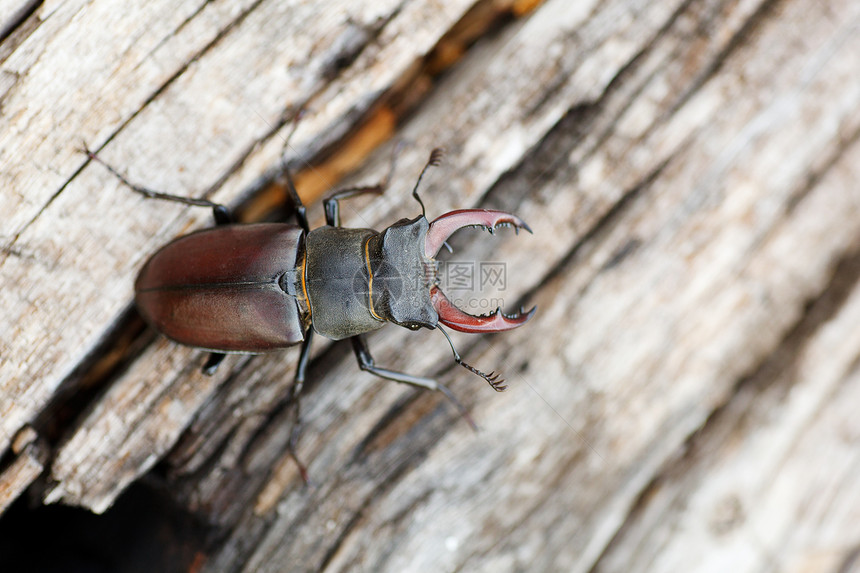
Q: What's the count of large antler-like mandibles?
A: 2